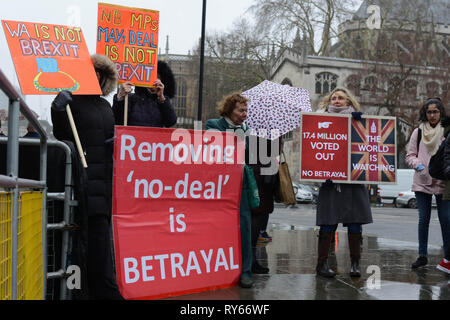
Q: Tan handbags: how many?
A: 1